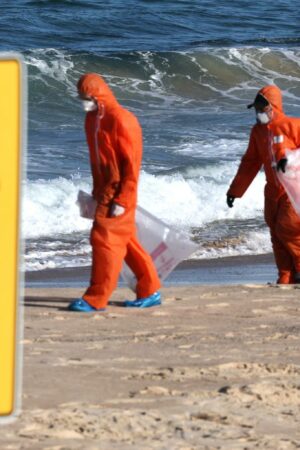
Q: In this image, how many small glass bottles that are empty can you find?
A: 0